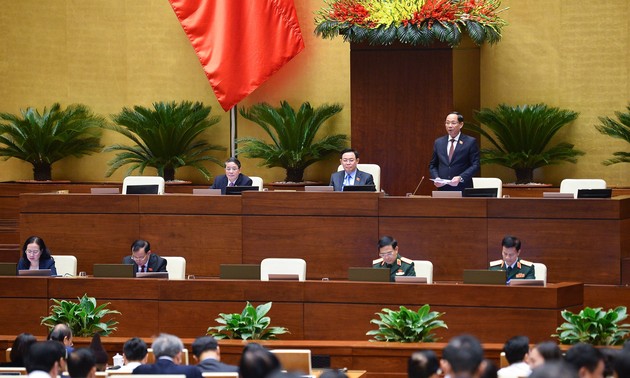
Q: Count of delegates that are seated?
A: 6